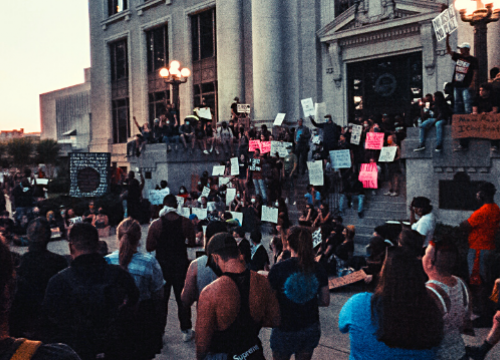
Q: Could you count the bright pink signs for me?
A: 4